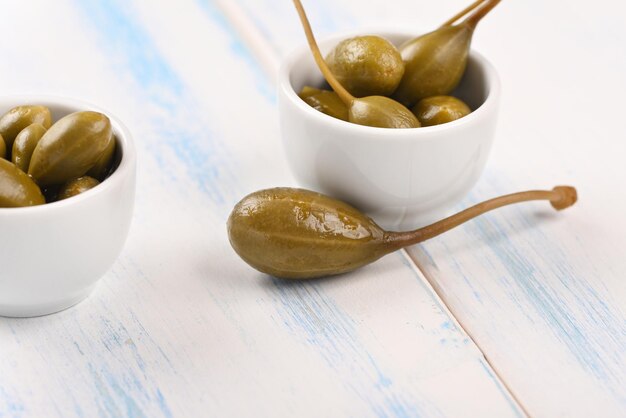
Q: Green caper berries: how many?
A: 13